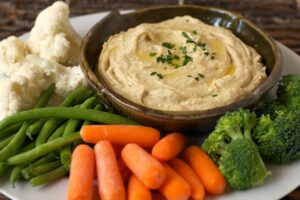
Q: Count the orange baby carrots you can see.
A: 9